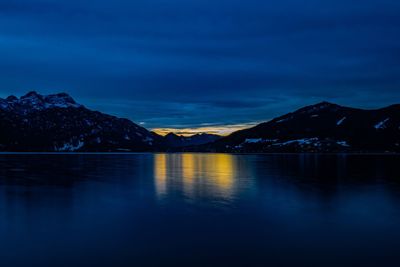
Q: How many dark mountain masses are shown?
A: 2